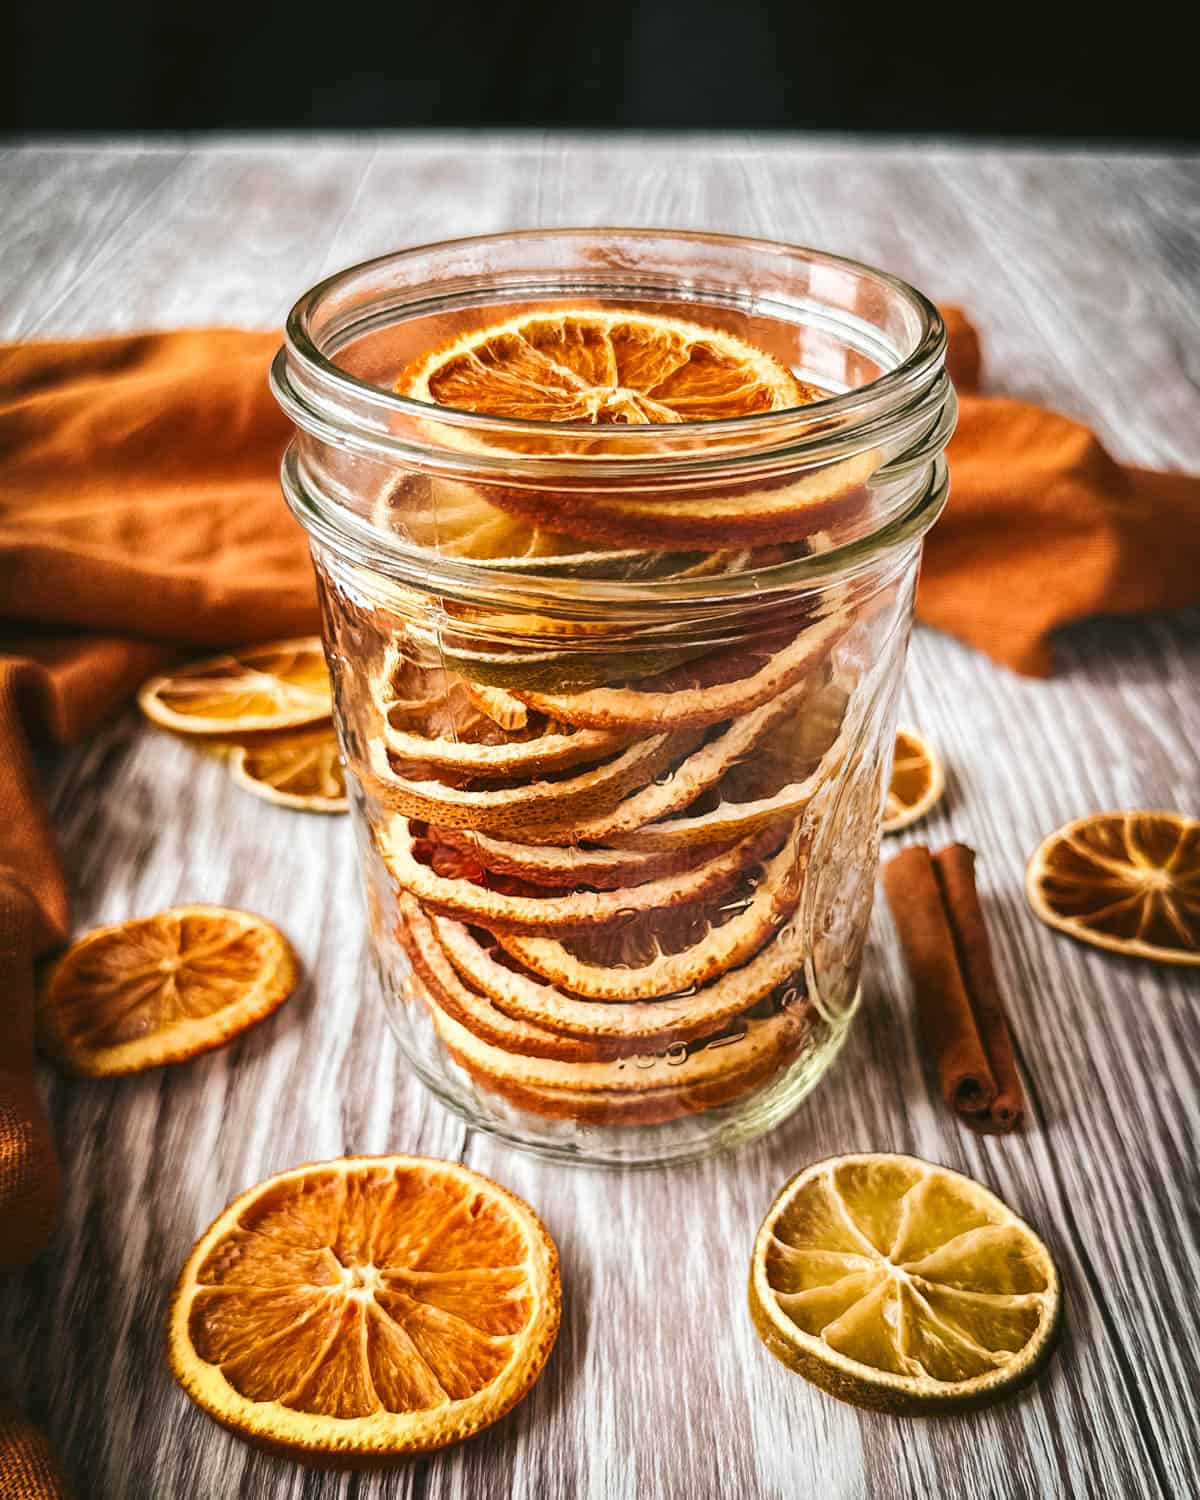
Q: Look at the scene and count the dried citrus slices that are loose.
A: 7